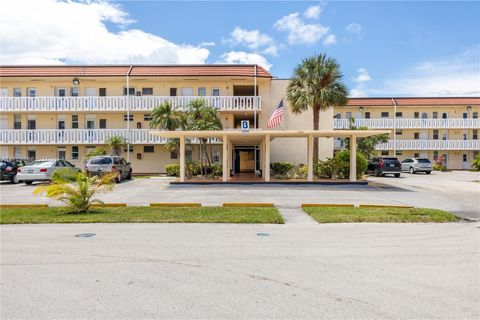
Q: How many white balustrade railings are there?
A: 4